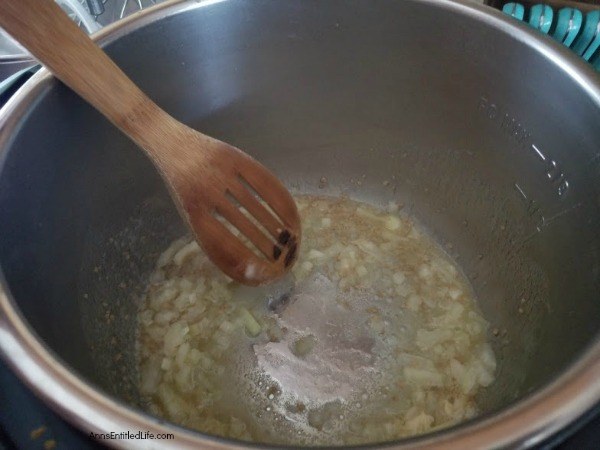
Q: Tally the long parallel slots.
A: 3